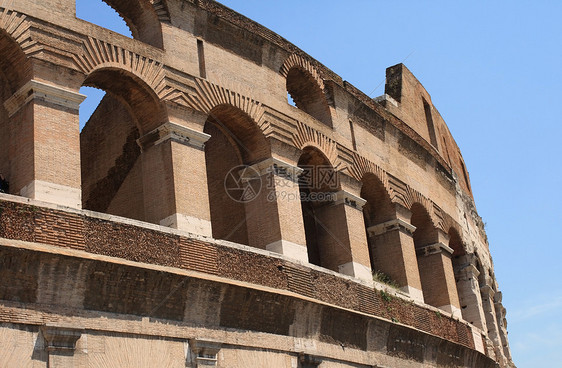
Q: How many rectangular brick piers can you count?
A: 6